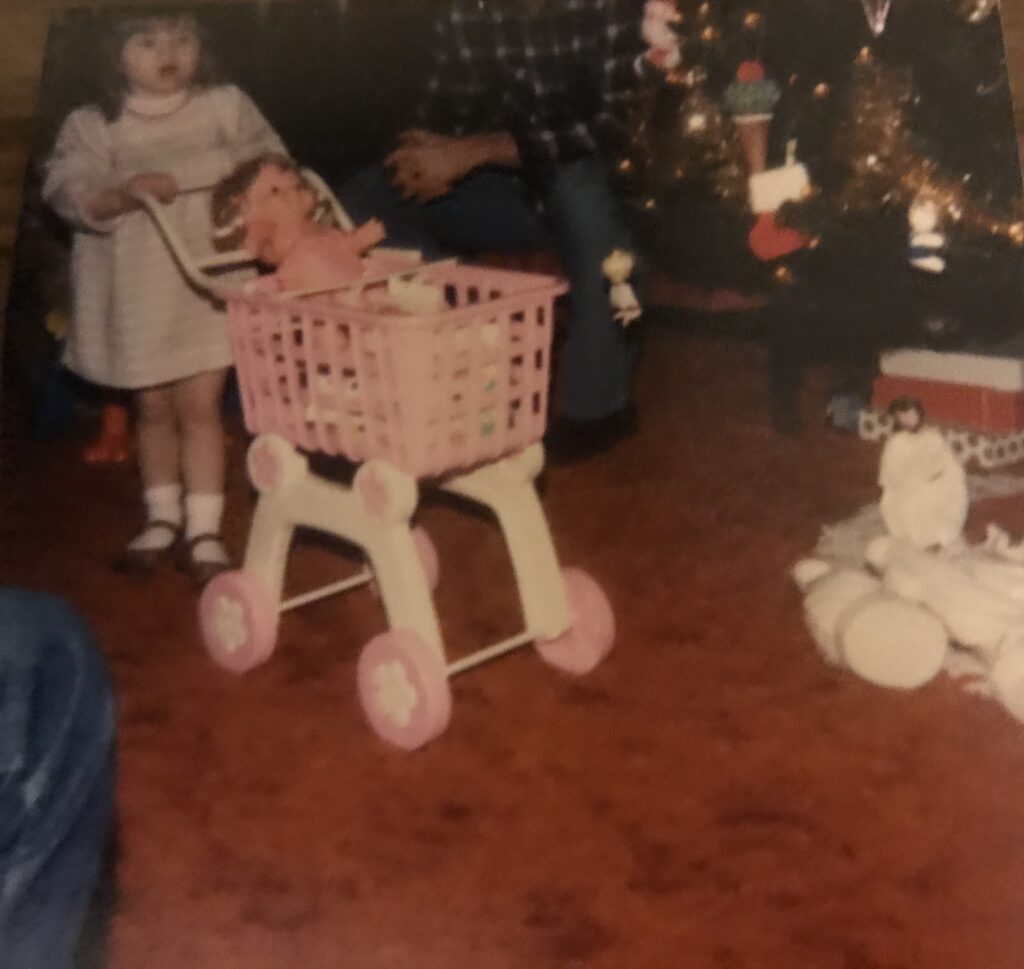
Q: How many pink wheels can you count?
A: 4